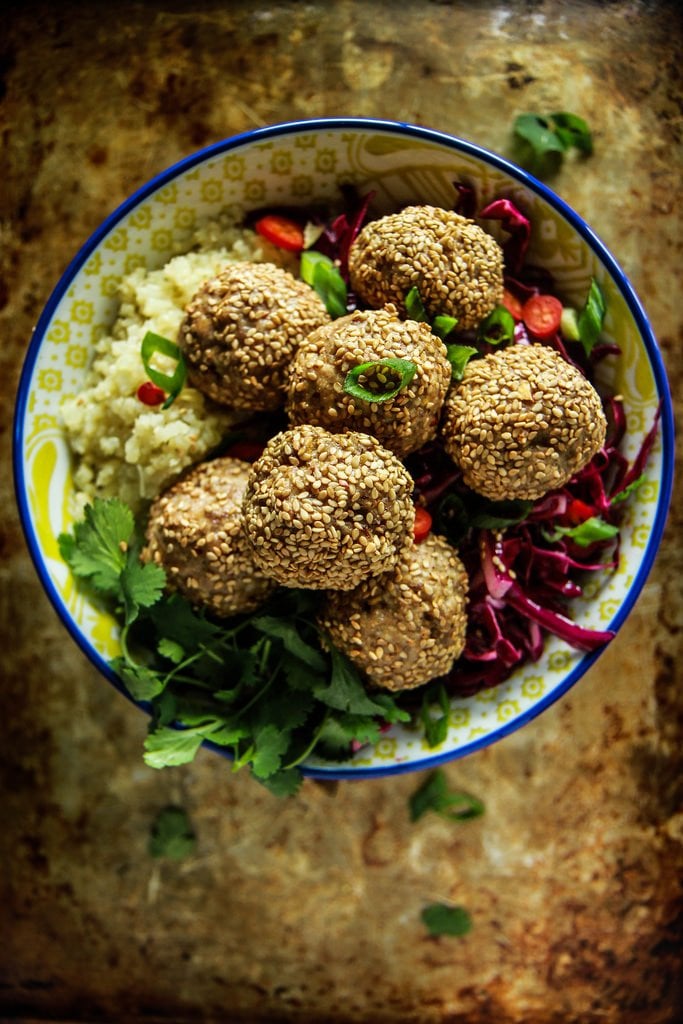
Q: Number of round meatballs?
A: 7